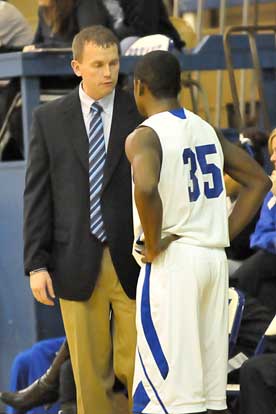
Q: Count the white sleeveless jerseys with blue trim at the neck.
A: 1